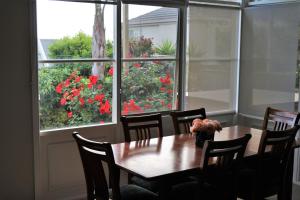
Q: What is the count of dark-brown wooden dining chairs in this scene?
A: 6